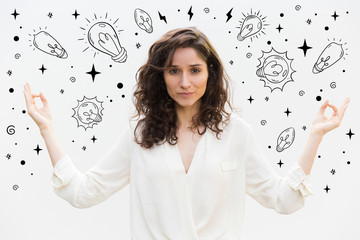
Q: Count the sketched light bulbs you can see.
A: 8